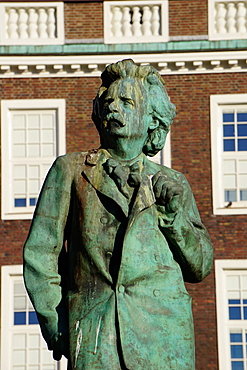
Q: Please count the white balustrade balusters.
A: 13